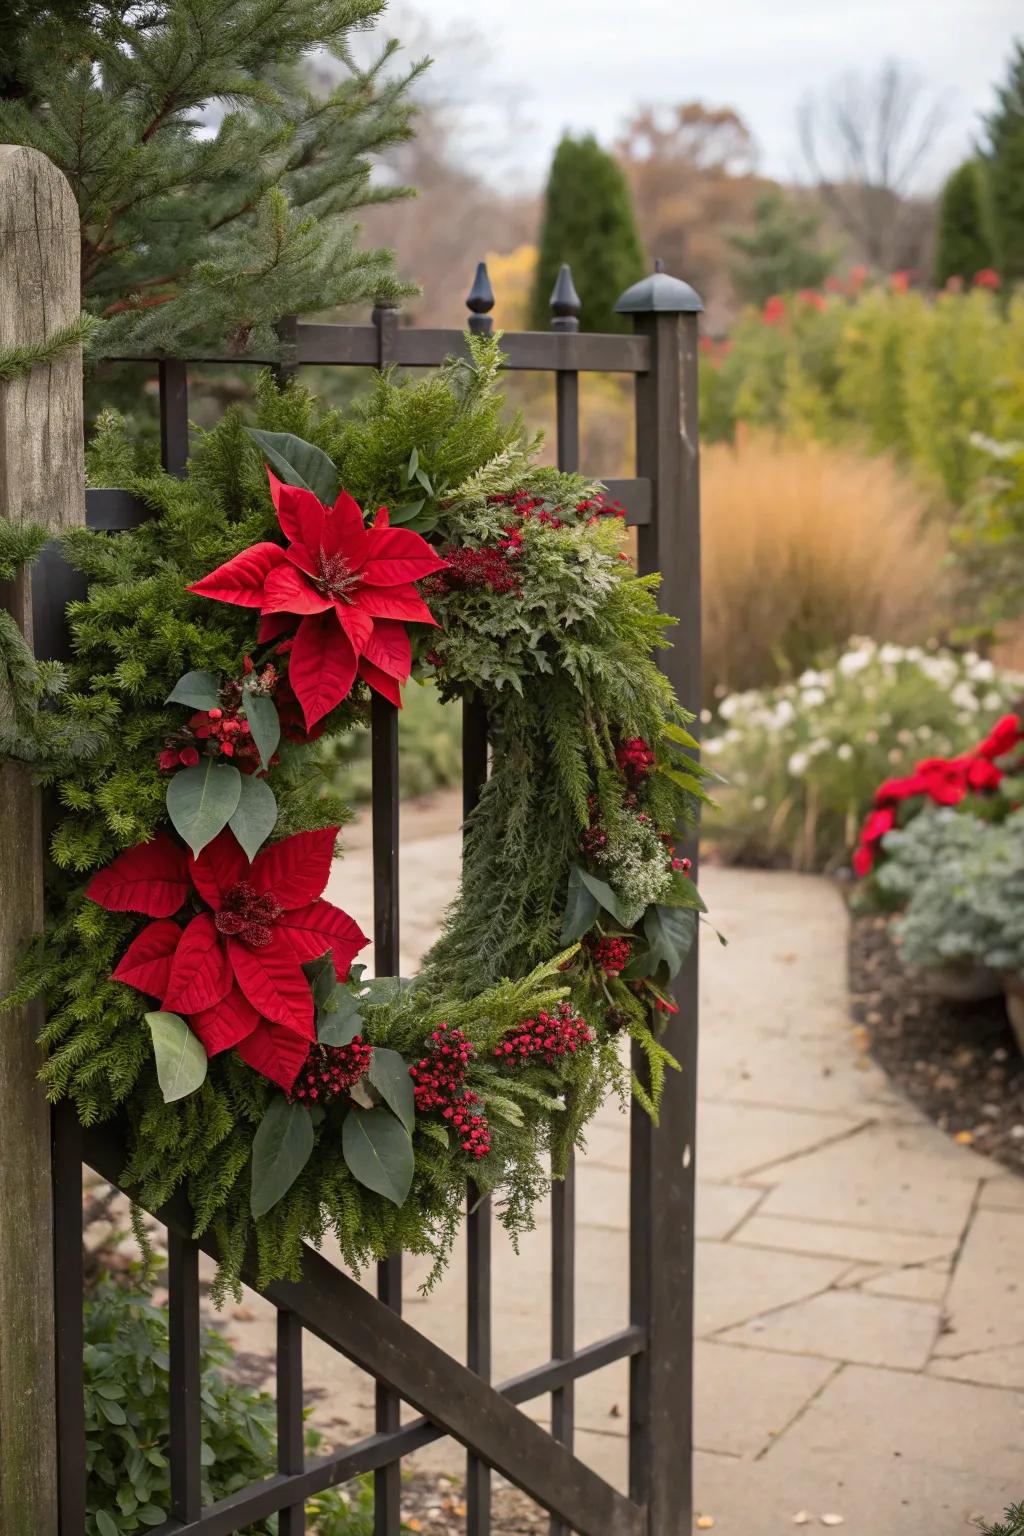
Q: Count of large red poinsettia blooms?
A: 2